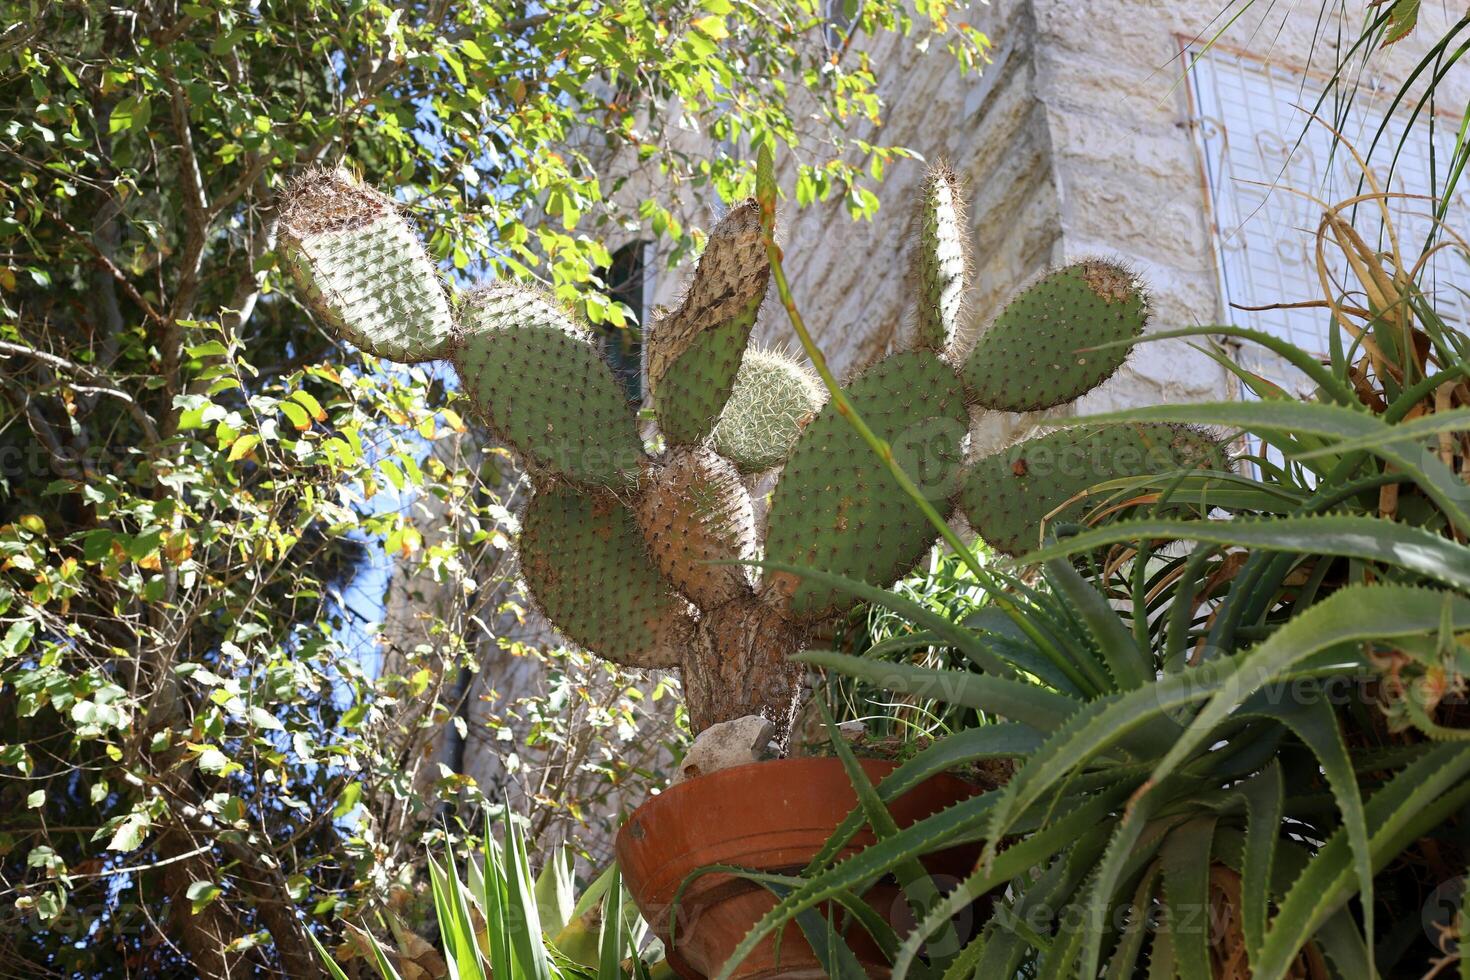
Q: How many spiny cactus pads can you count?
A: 10